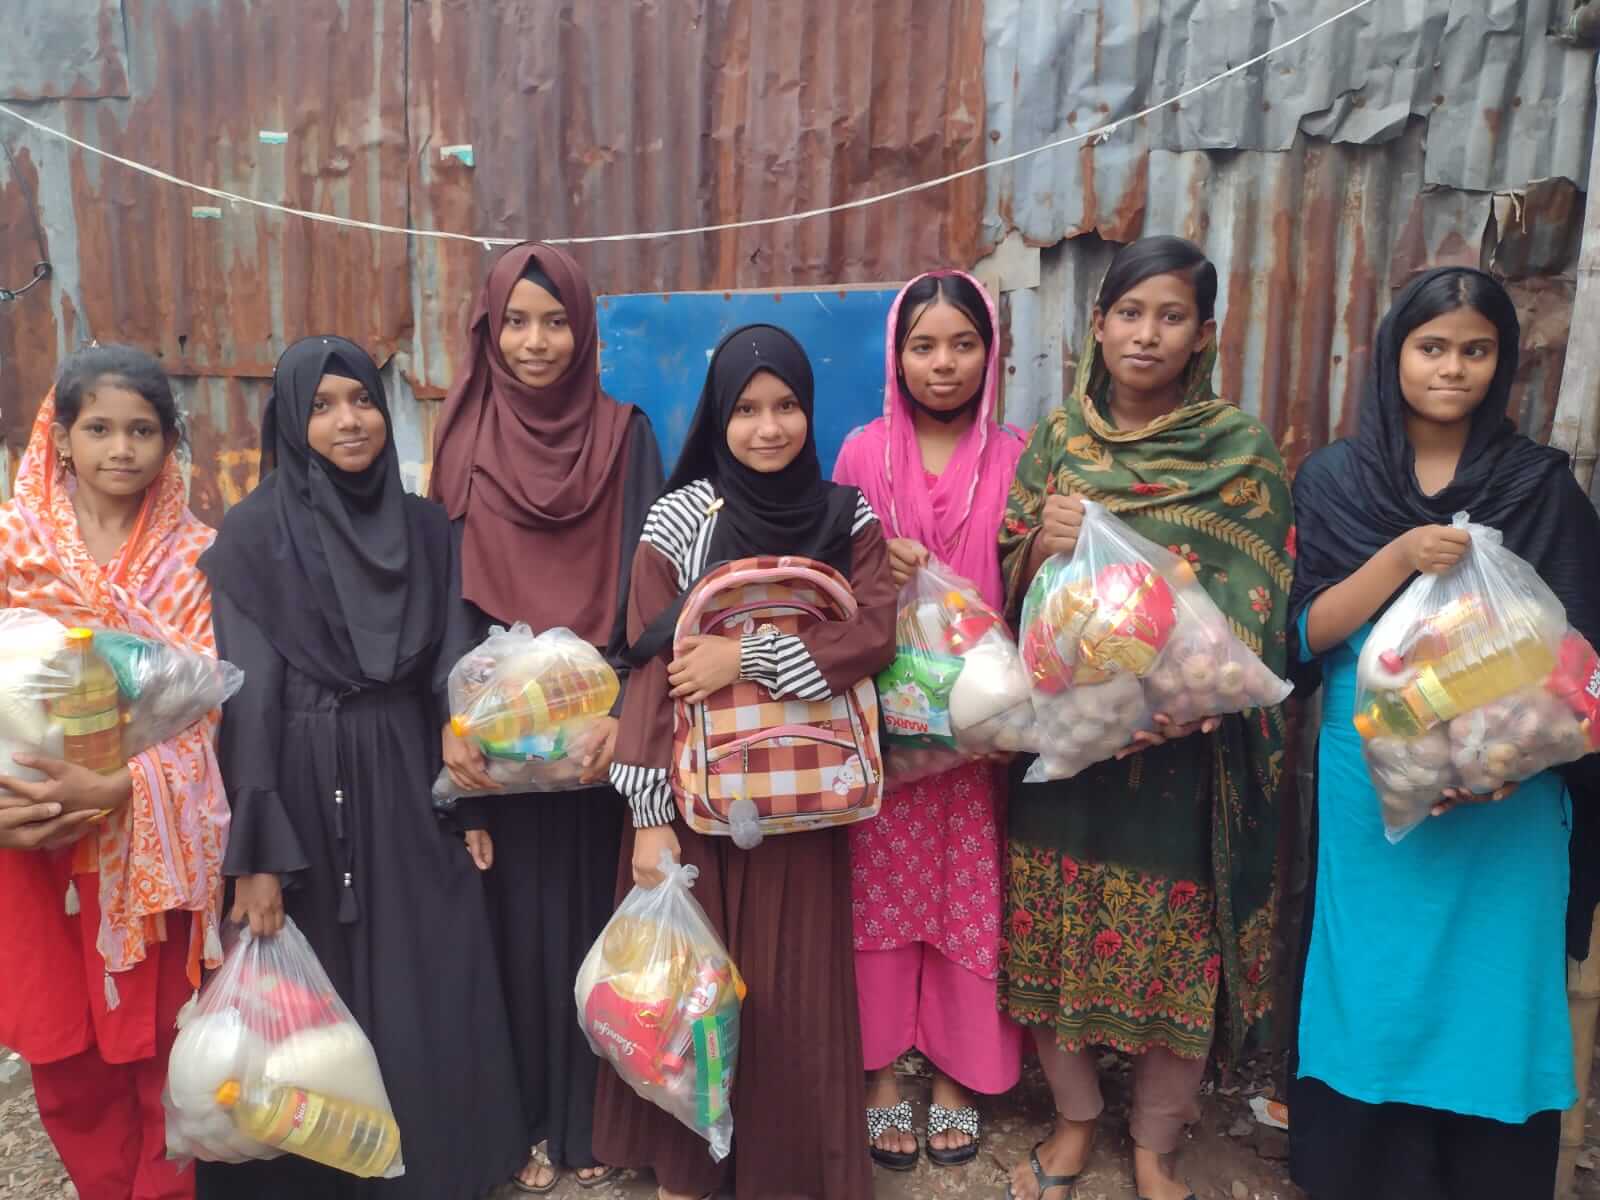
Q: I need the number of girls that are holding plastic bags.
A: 7